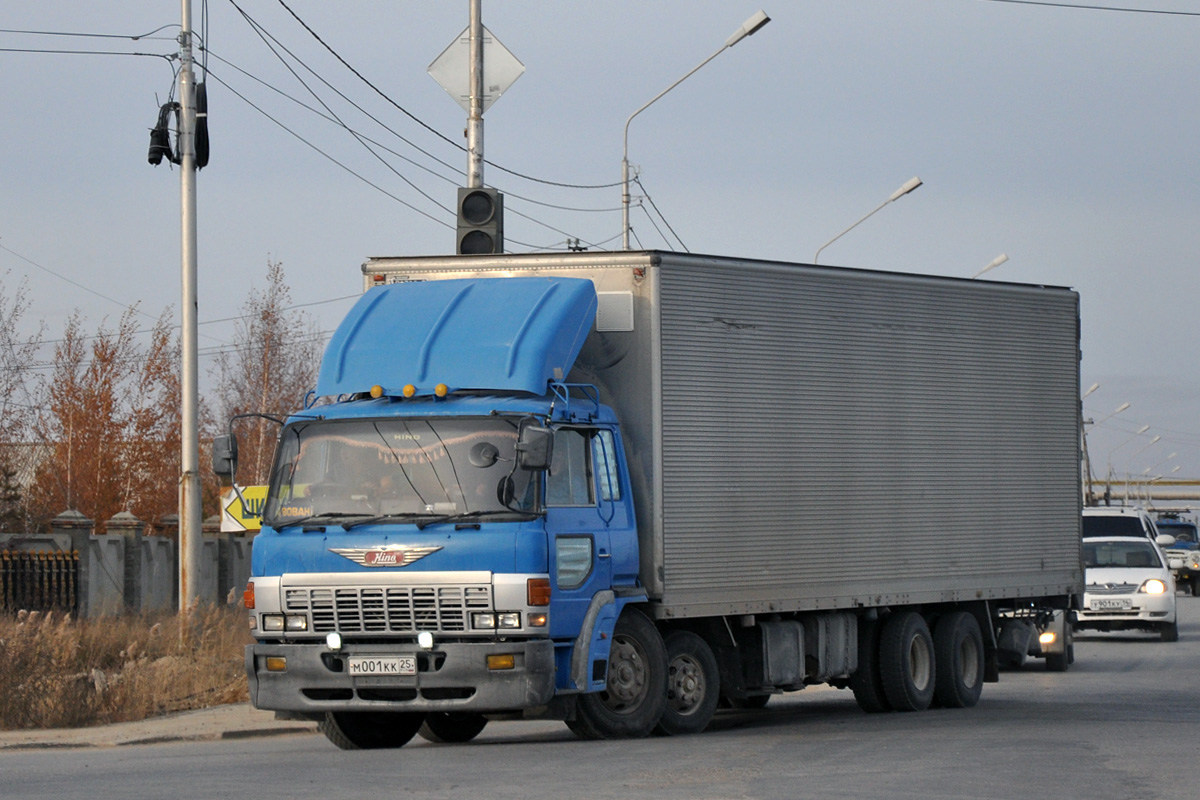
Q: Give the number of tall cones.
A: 0